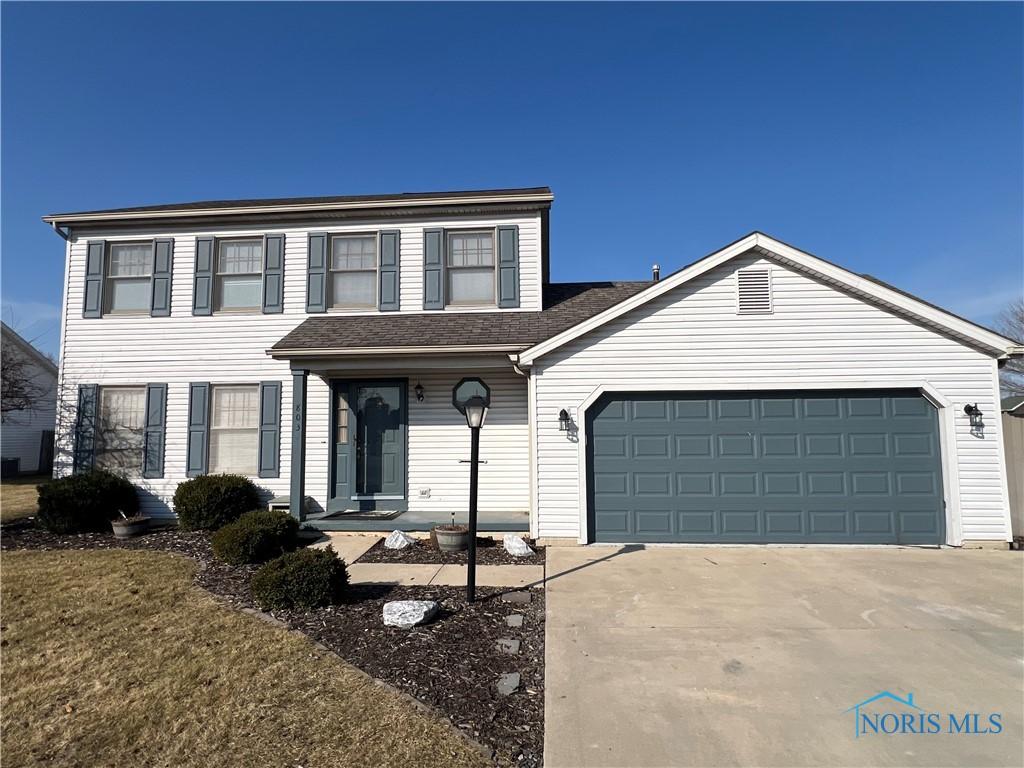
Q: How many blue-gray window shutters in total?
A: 12